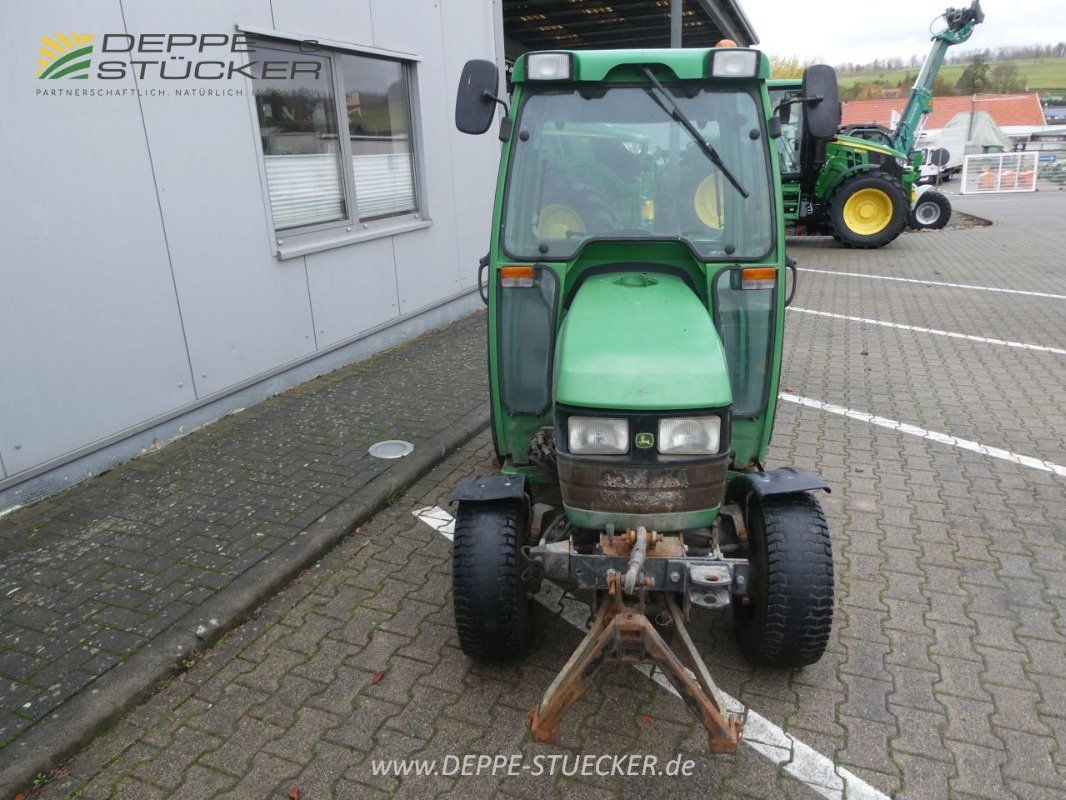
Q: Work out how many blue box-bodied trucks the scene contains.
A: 0